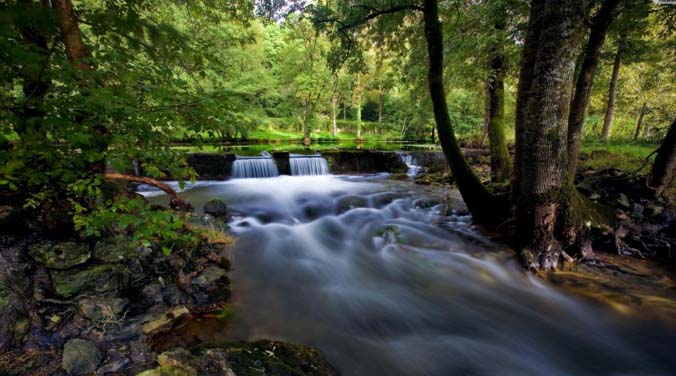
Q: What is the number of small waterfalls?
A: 3